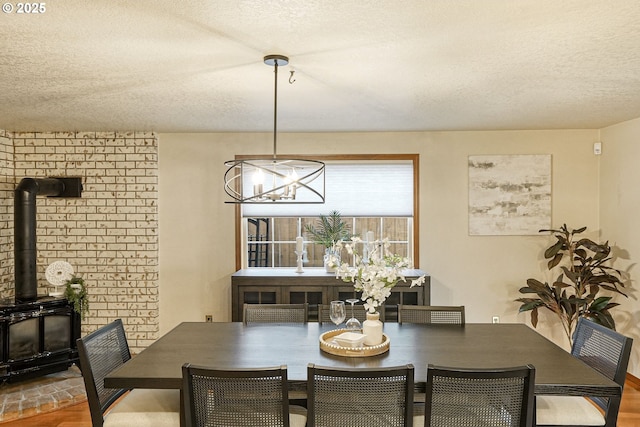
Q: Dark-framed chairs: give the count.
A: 8